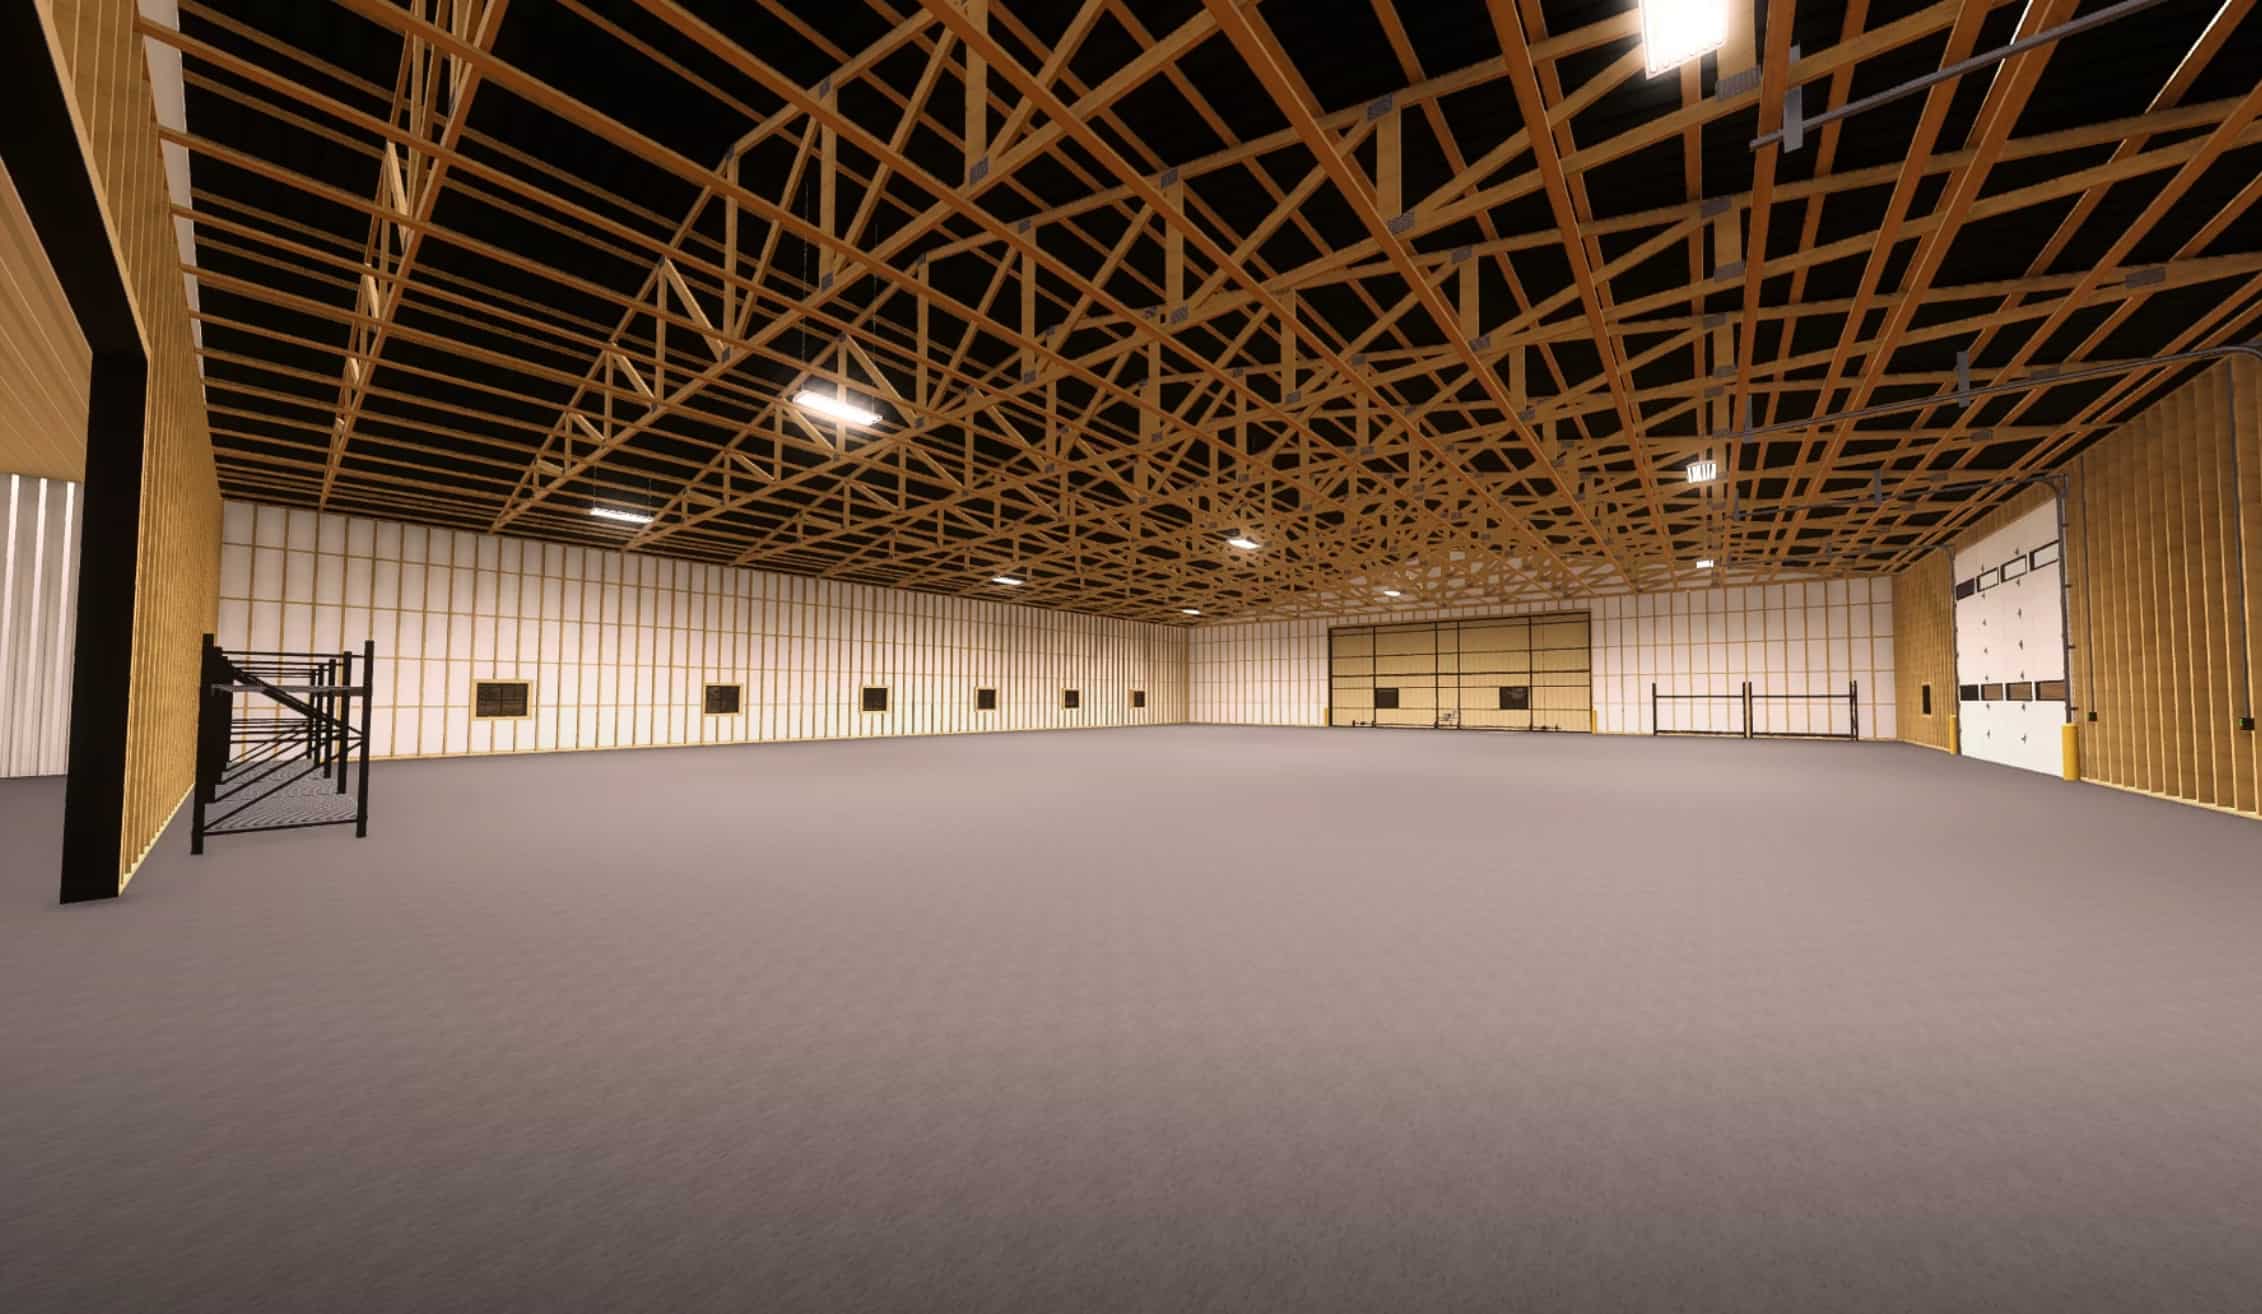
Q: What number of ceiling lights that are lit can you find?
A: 9